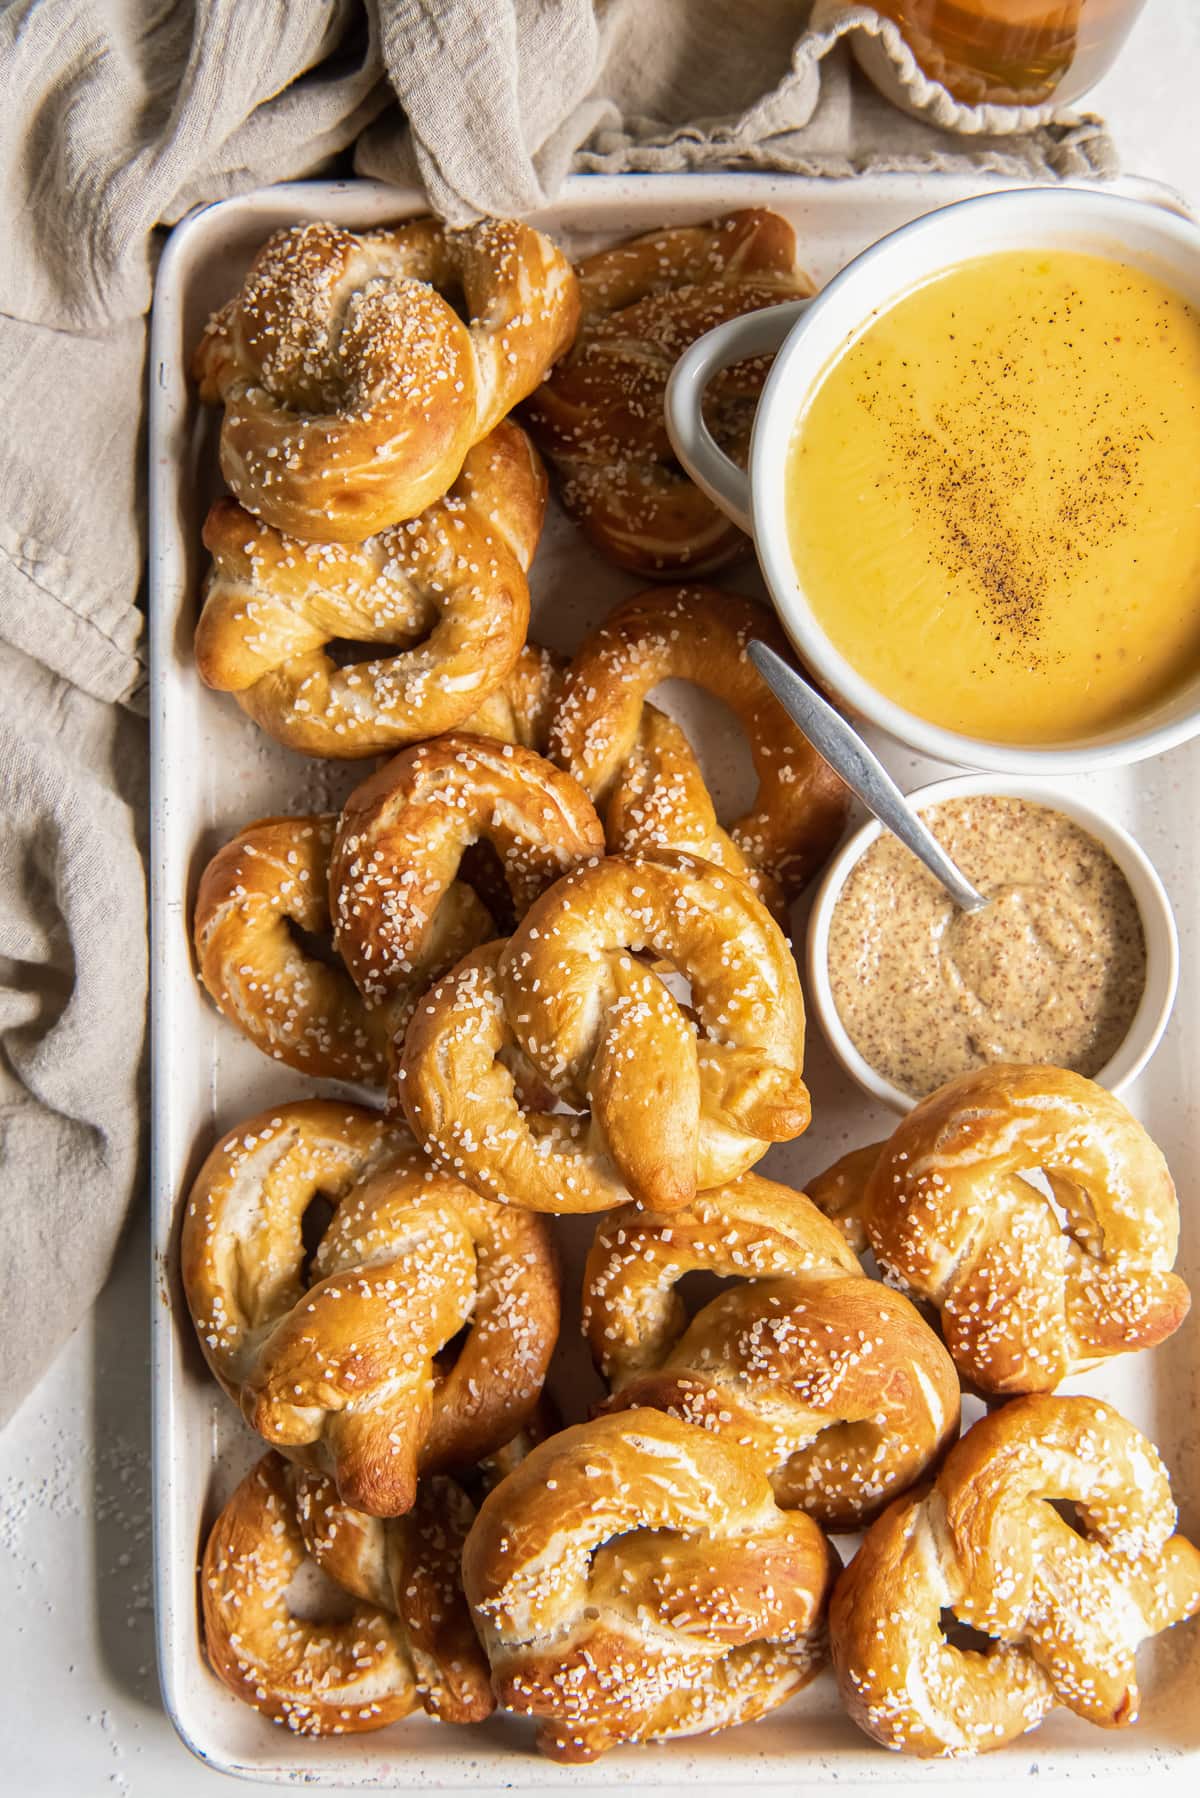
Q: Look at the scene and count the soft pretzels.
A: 12